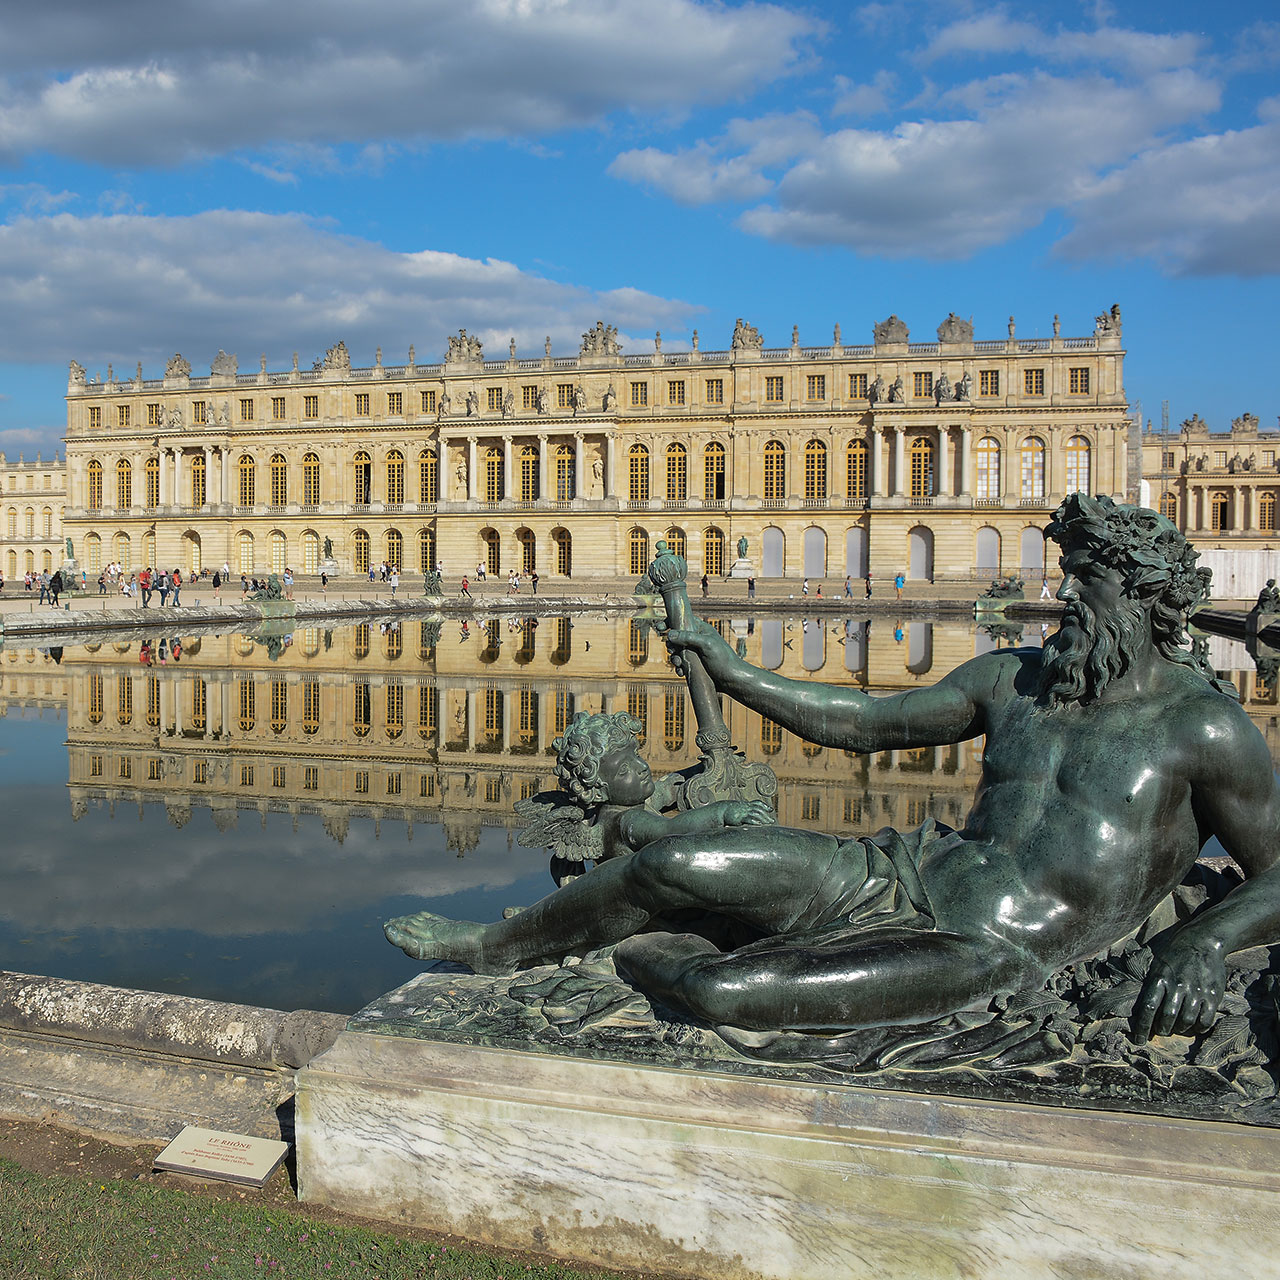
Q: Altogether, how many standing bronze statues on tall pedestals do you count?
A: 3